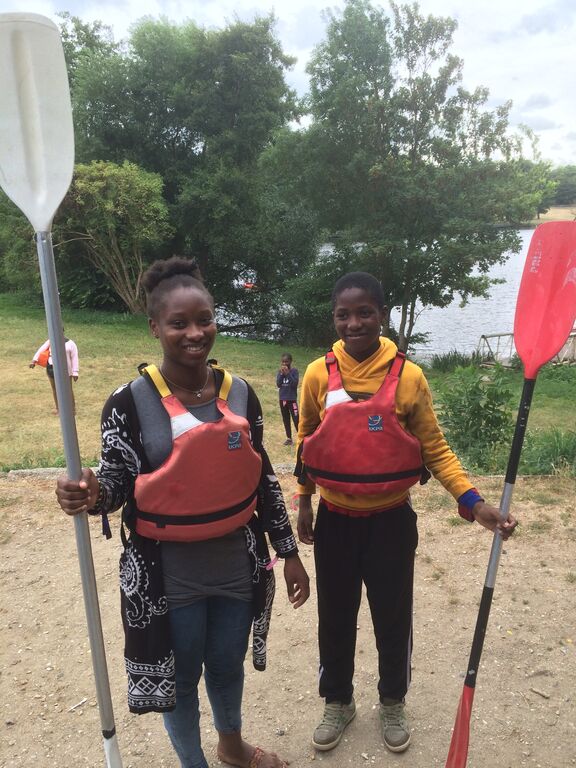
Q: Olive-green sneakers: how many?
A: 2